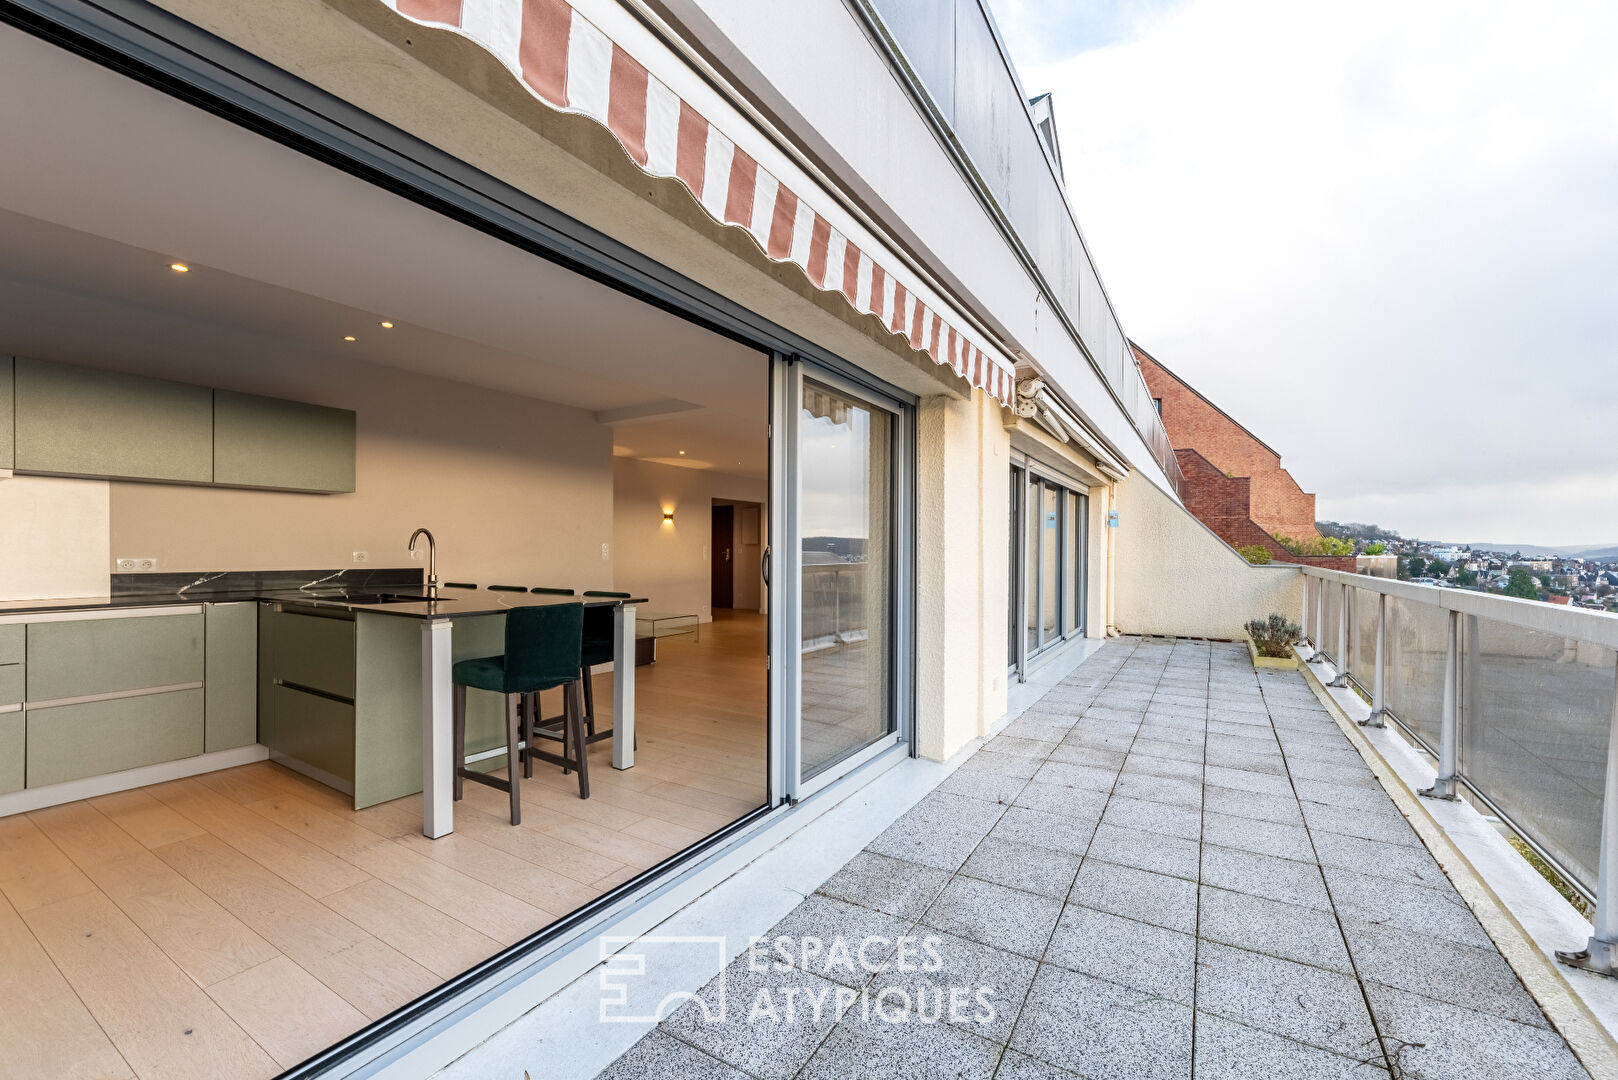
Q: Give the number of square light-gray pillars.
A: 2